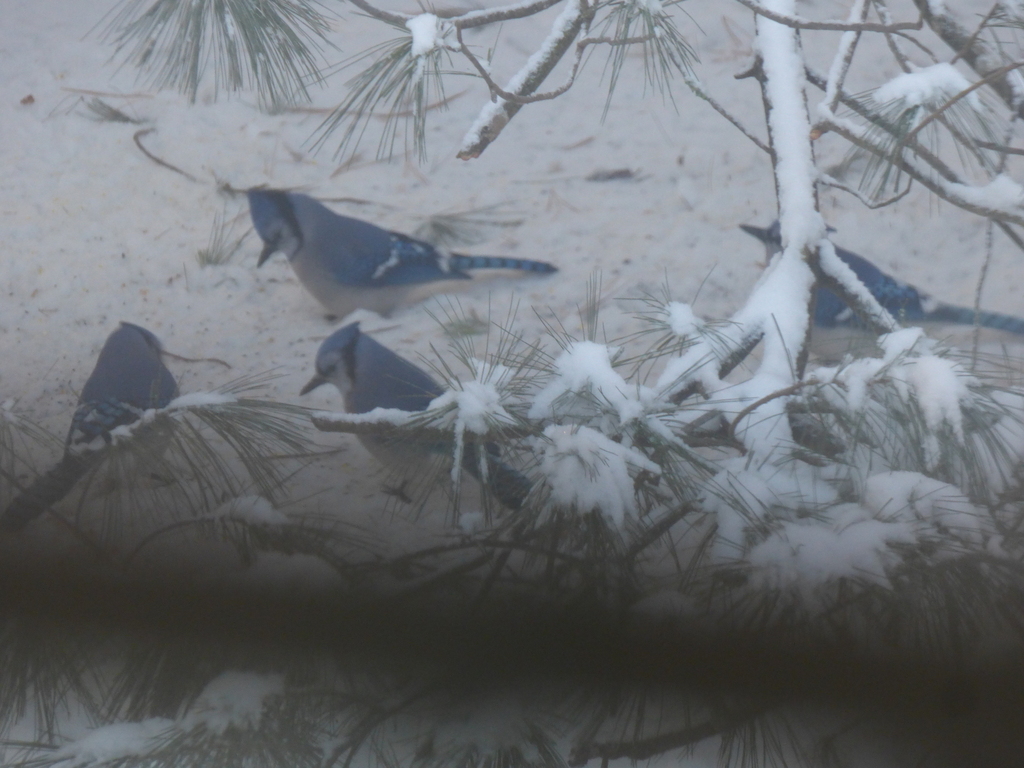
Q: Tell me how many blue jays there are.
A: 4